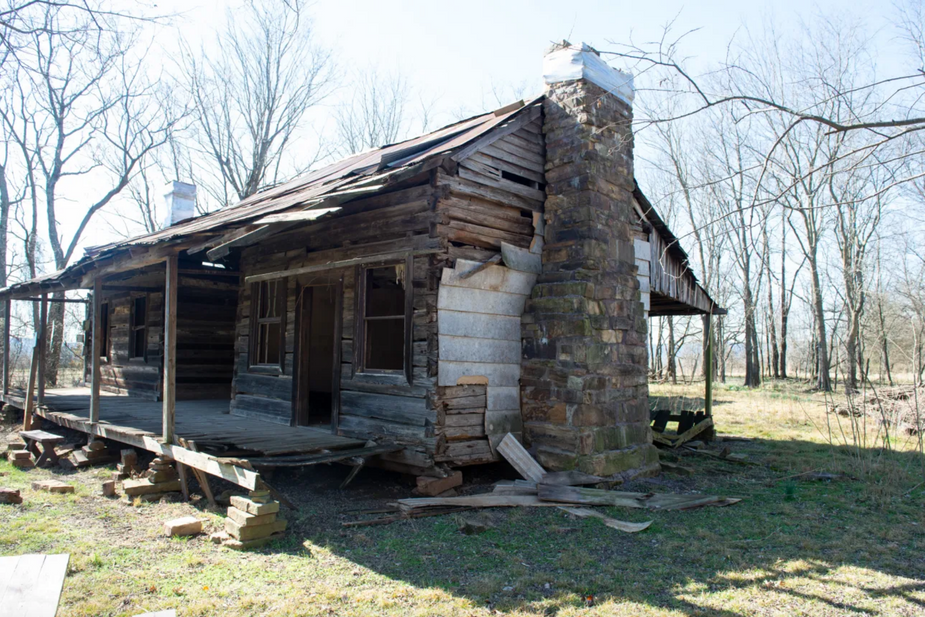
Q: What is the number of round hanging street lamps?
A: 0